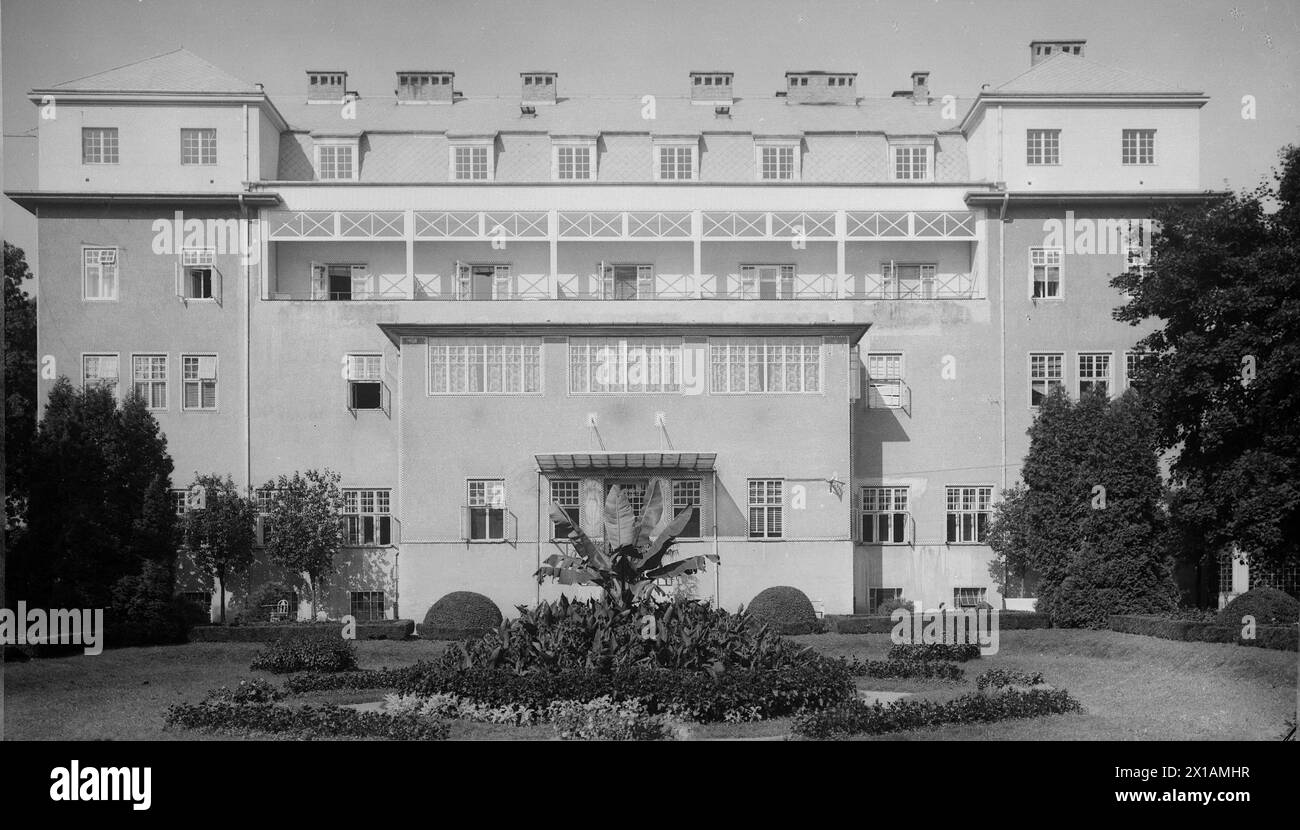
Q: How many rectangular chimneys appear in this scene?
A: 7